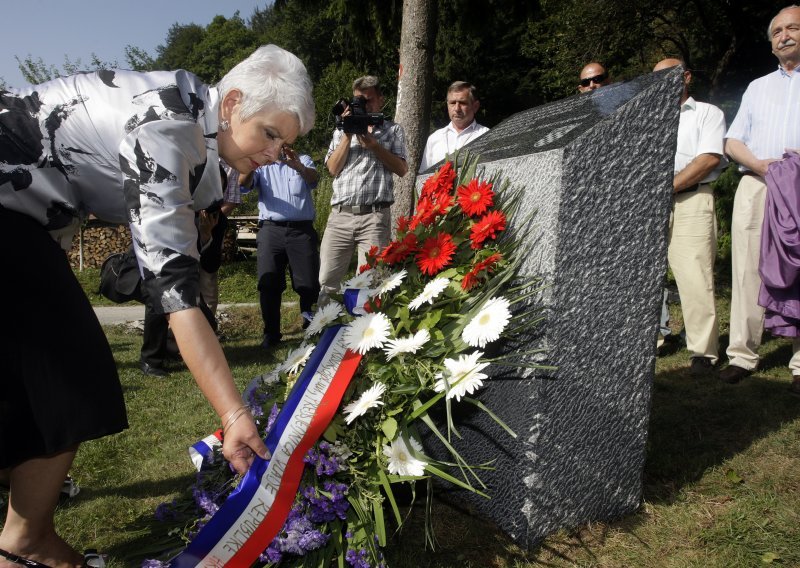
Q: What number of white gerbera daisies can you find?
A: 11